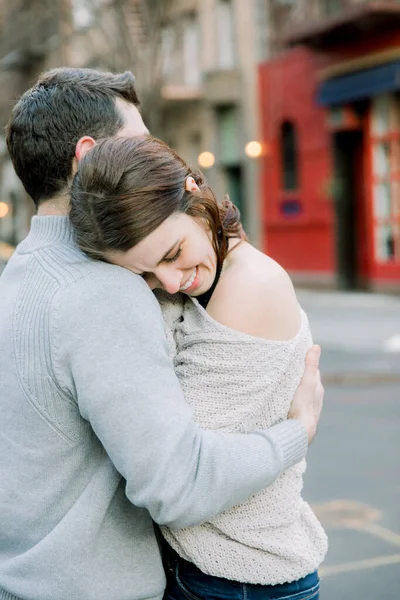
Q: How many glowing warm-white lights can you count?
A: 3